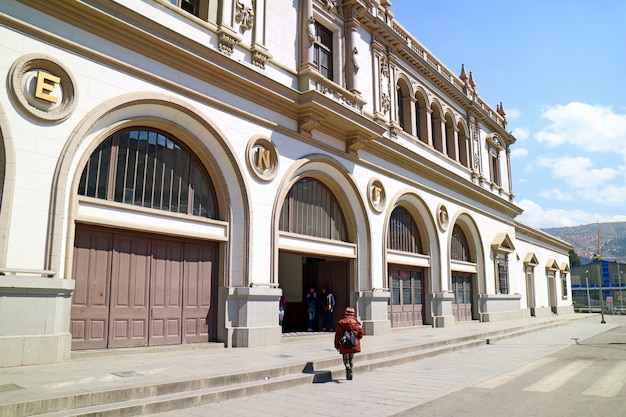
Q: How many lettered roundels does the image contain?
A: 4